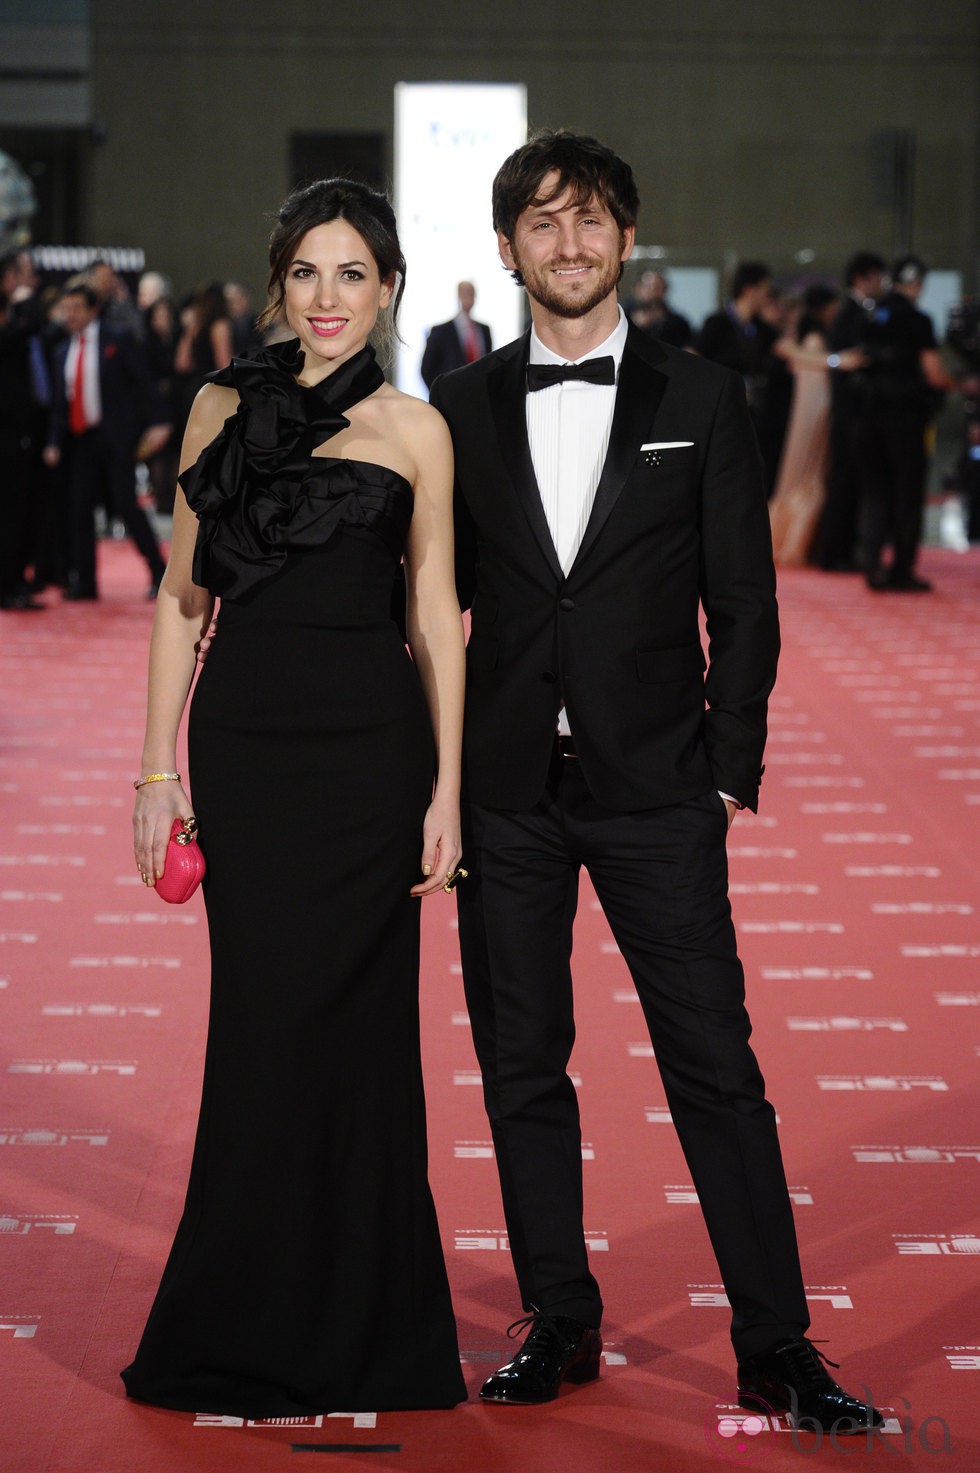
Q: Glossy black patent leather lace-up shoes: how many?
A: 2